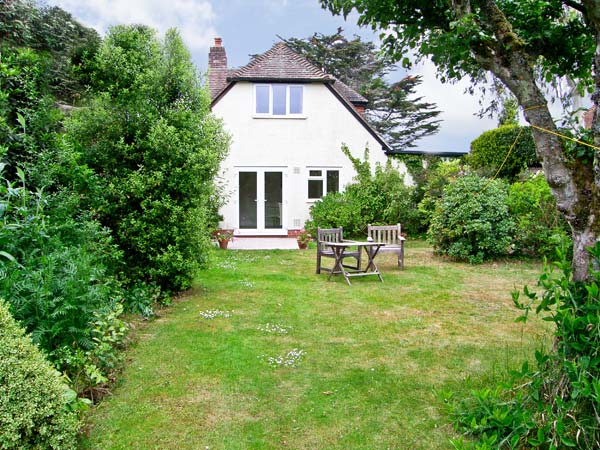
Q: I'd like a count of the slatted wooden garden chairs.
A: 2